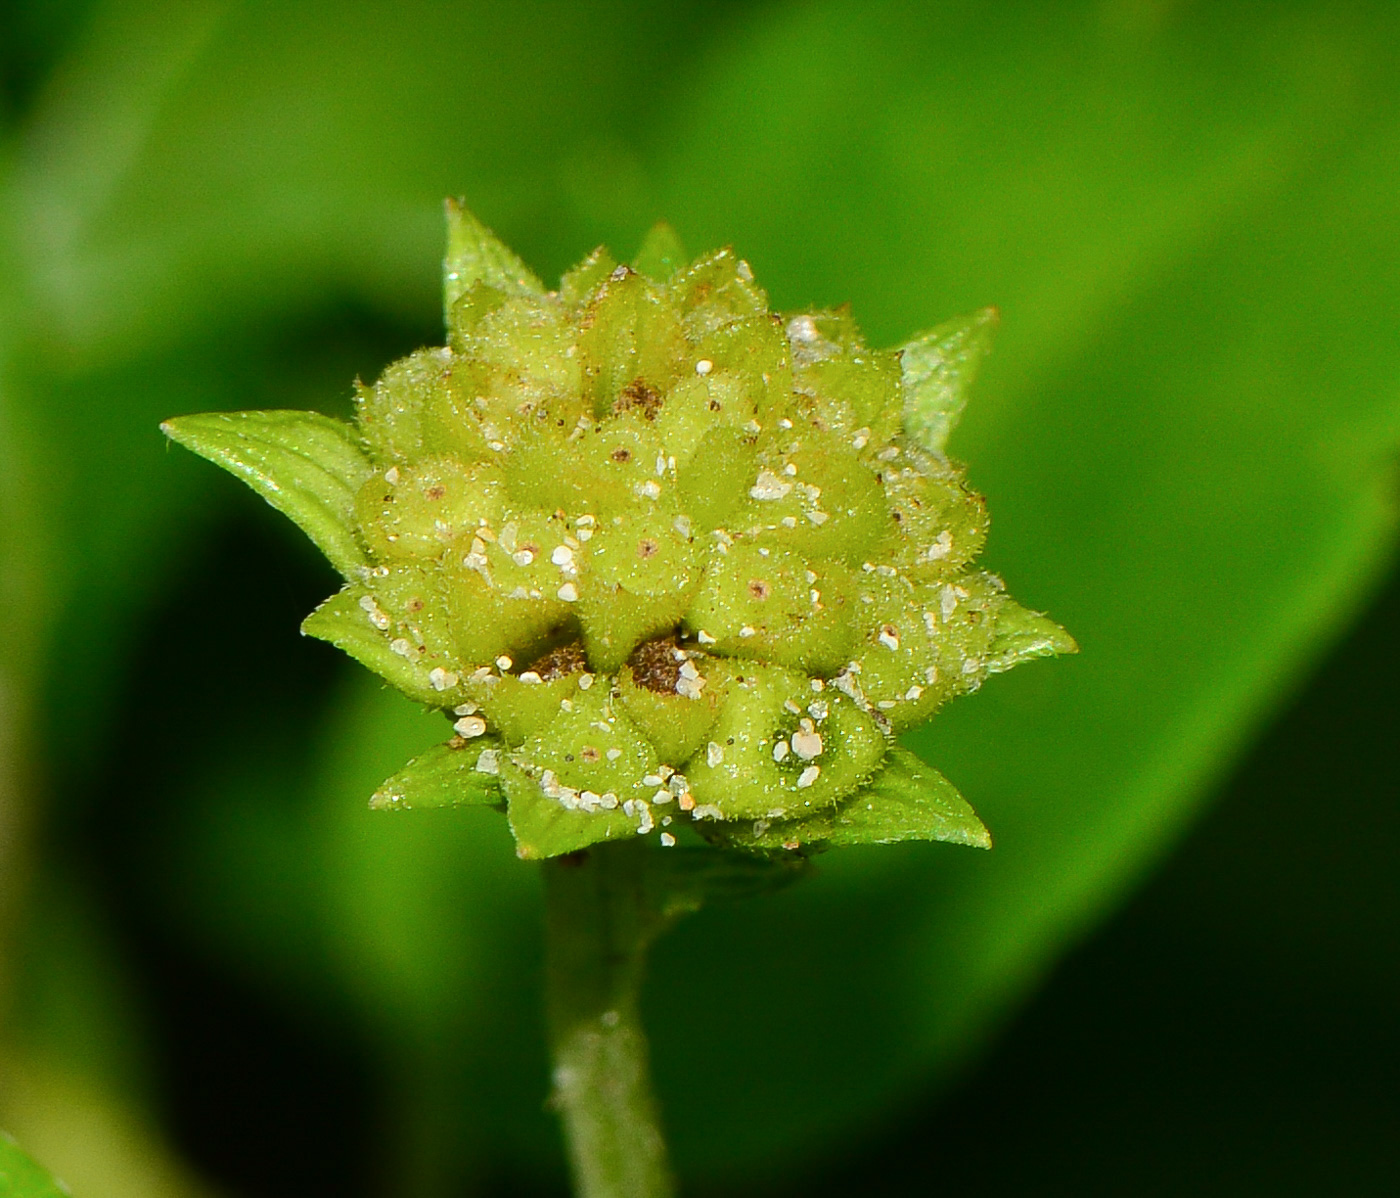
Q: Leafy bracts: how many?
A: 9